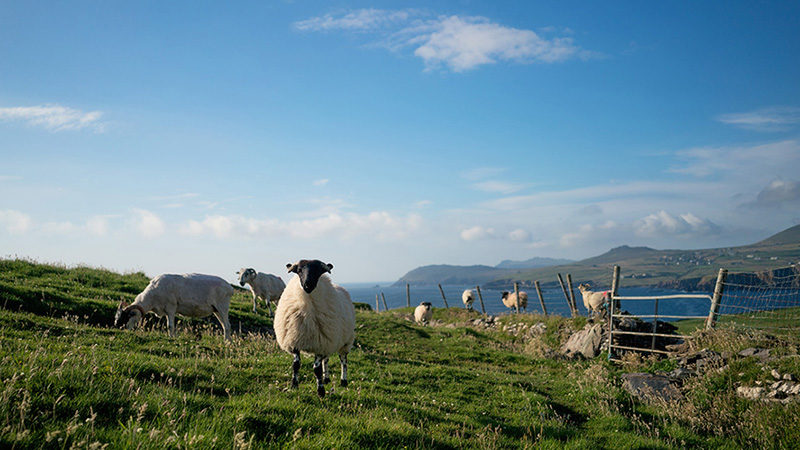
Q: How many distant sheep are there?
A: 4